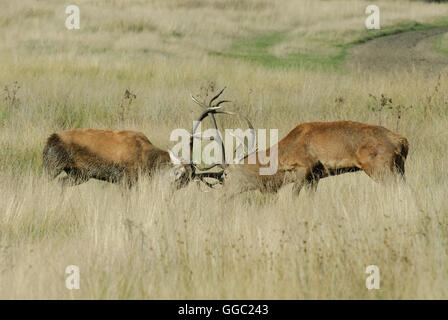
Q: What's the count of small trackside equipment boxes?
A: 0